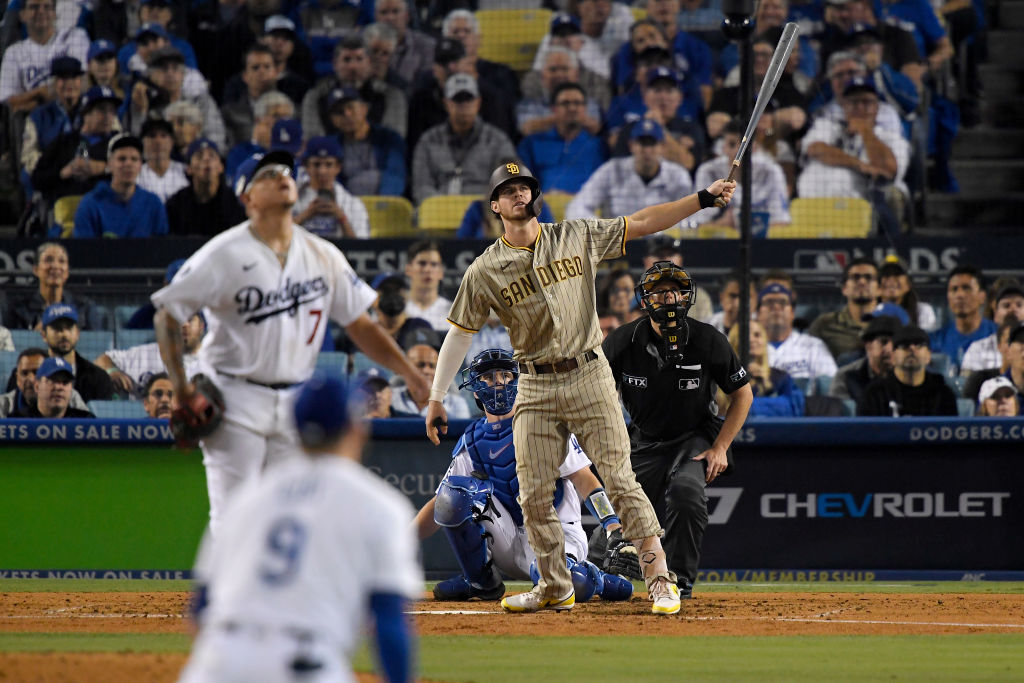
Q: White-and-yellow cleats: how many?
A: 2